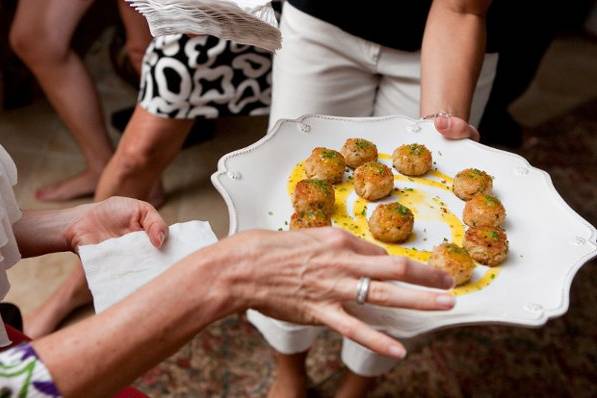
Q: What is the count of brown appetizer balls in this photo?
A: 11